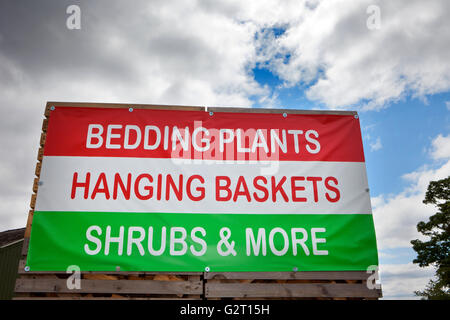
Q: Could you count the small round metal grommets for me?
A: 11